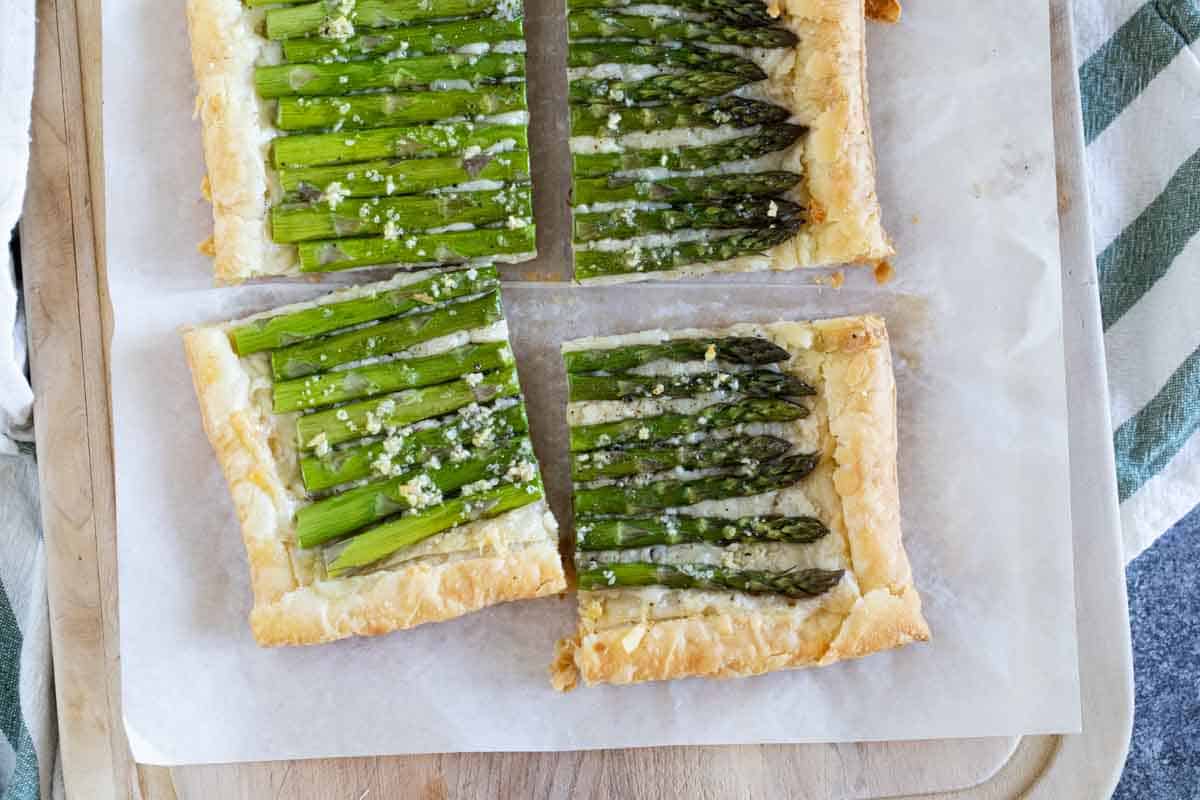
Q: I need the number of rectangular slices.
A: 4